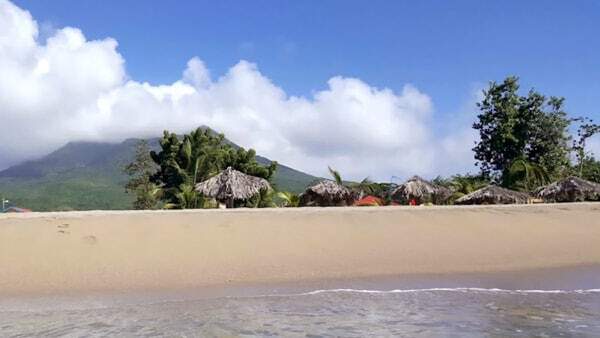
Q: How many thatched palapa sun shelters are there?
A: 5